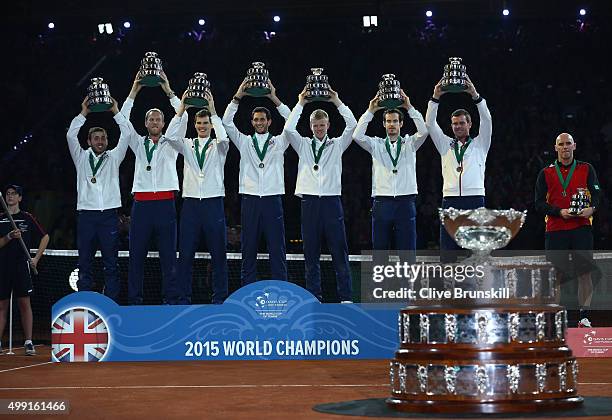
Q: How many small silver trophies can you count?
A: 8